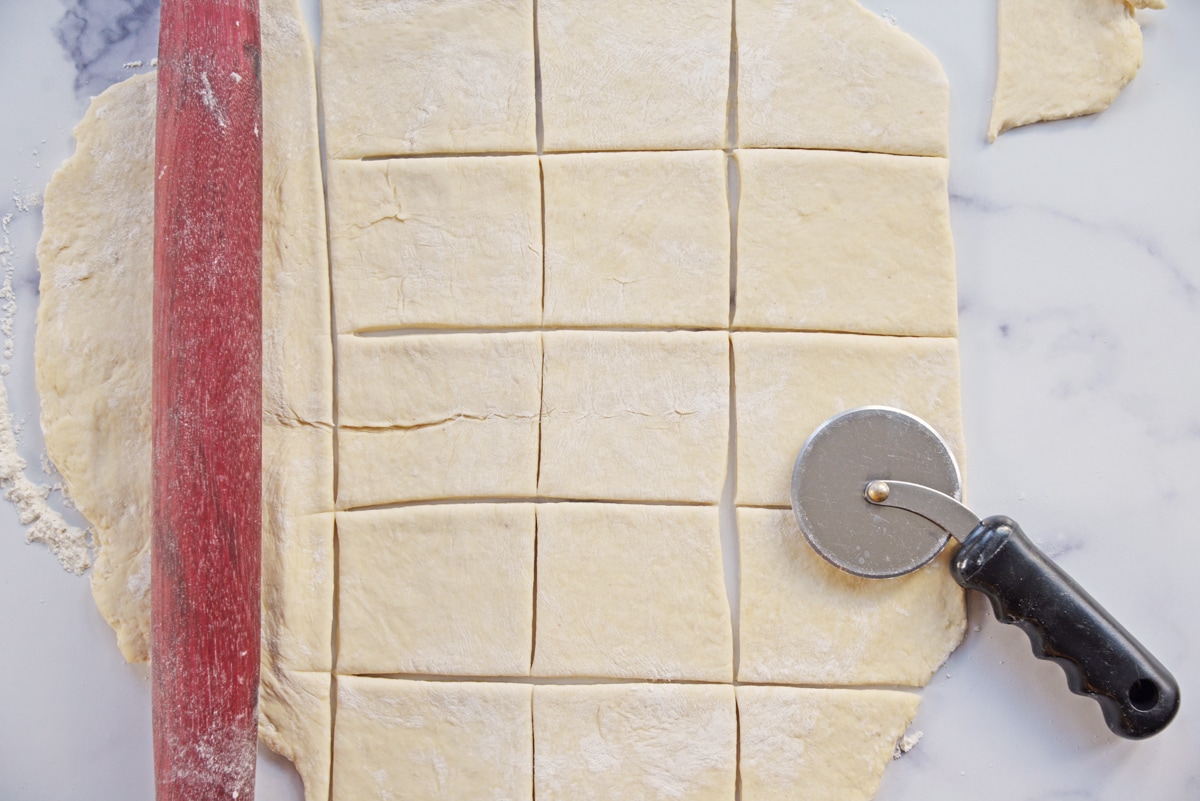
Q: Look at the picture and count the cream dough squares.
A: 15